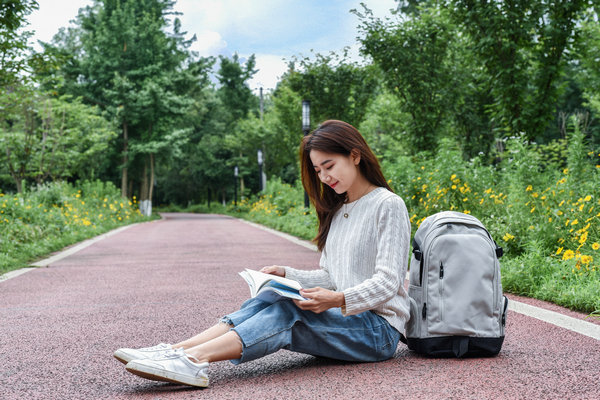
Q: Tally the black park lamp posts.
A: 3